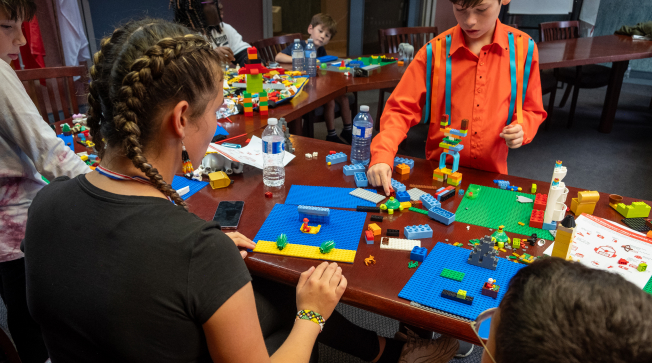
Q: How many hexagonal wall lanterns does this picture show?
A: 0